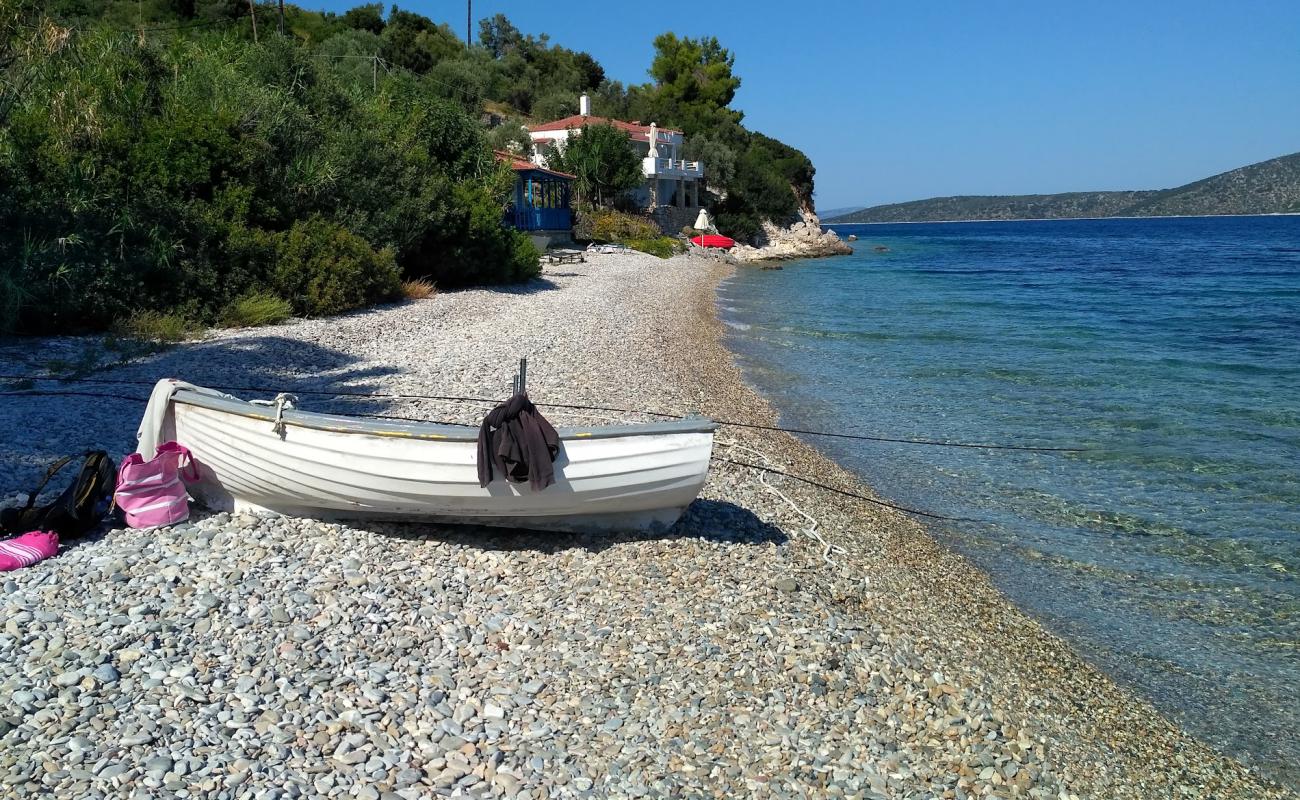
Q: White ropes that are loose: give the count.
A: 1